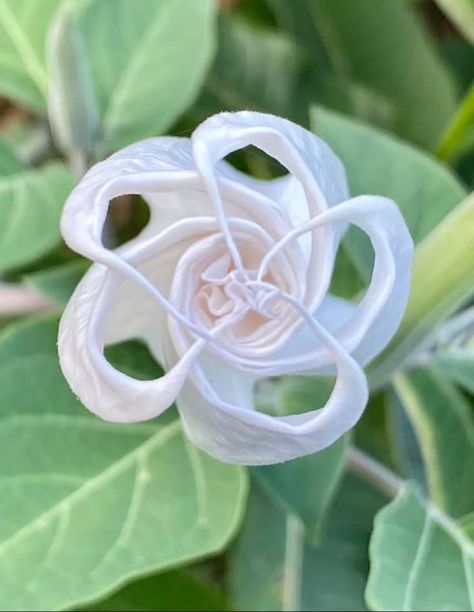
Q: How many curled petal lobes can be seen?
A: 5